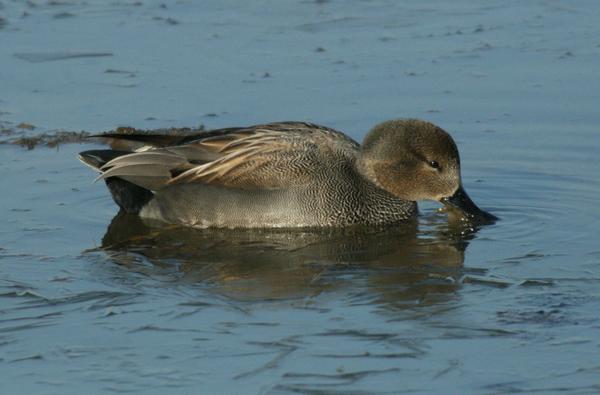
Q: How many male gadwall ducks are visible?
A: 1